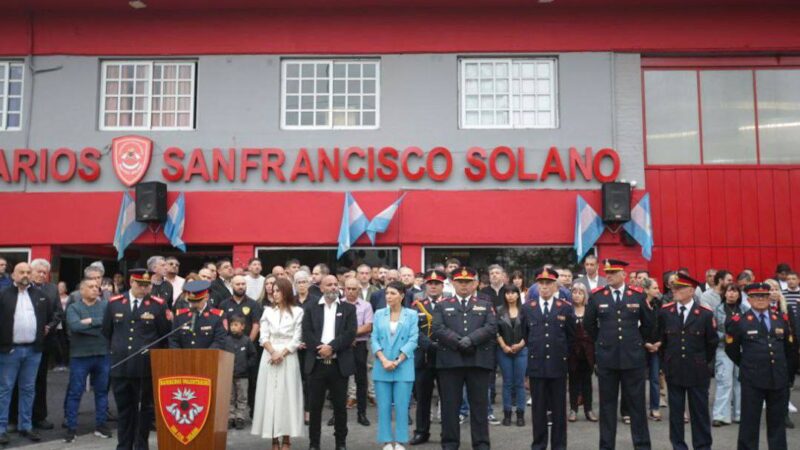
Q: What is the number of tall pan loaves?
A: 0